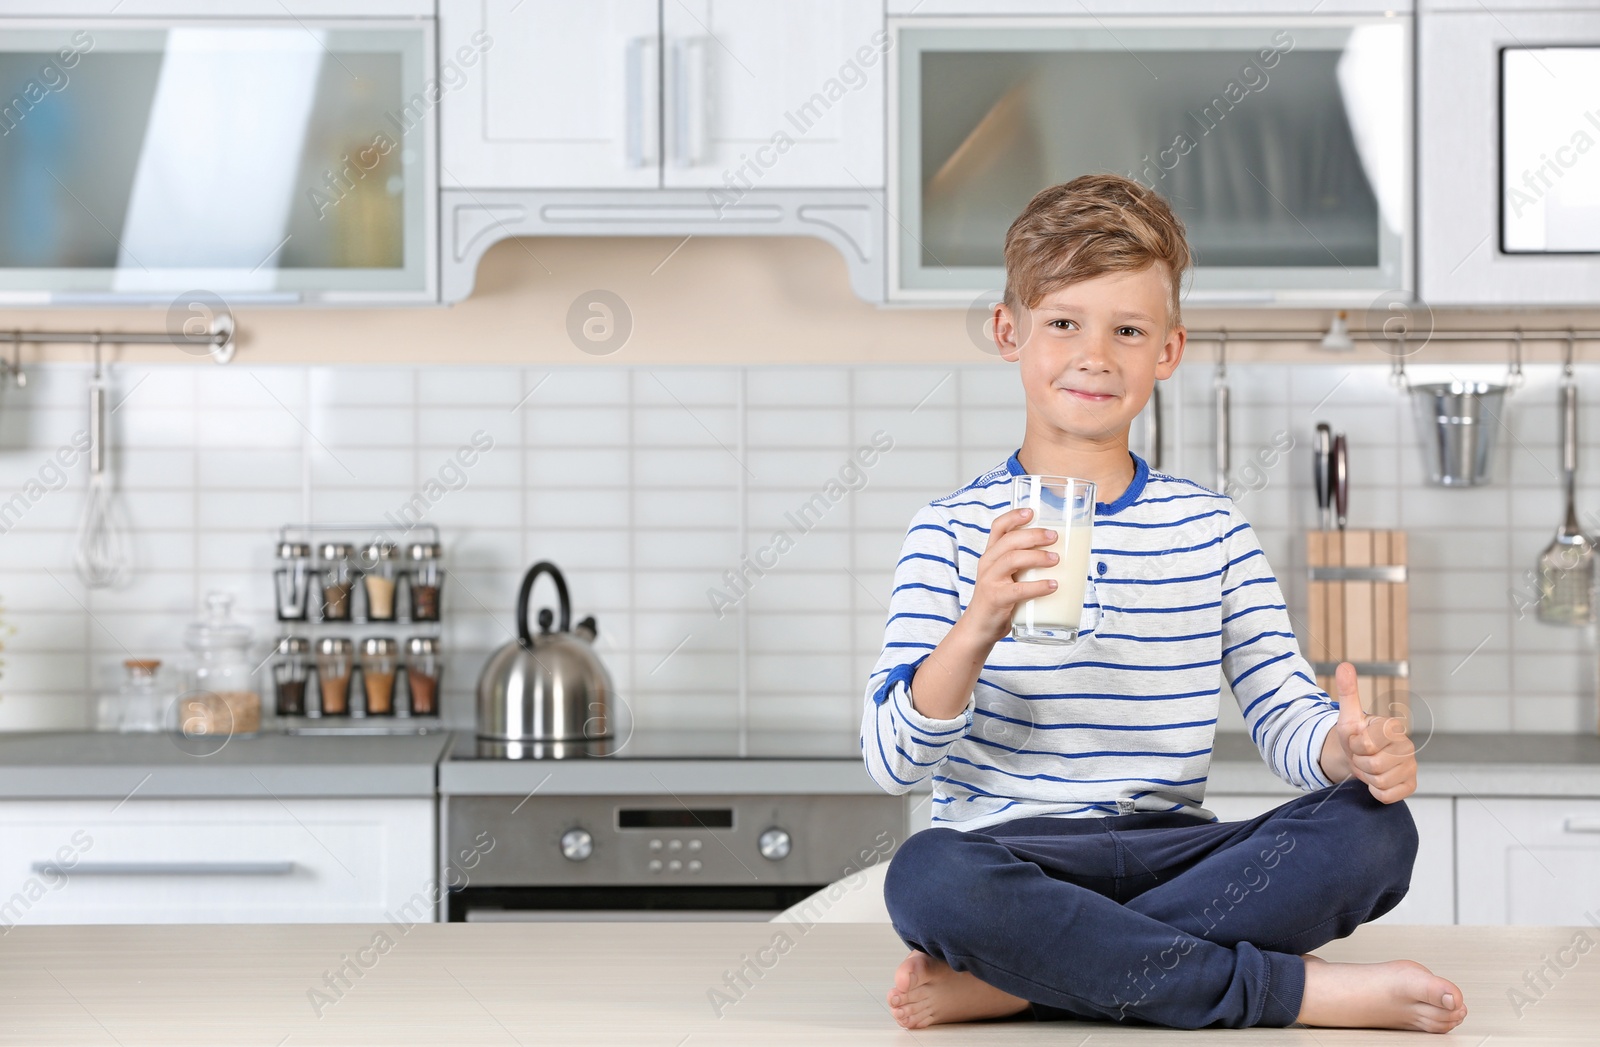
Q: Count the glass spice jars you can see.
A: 8